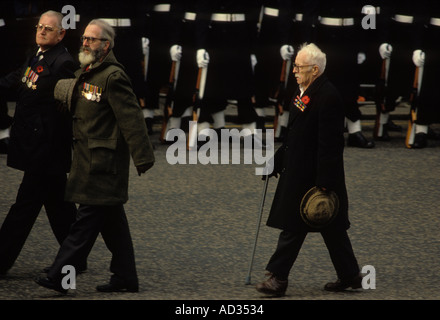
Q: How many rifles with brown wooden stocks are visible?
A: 6